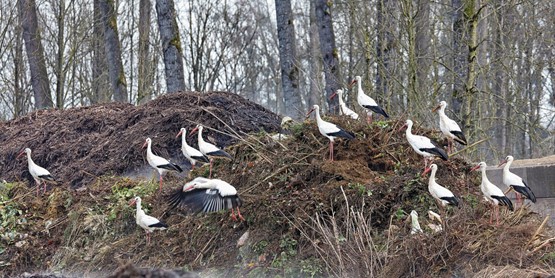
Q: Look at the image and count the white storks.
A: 14